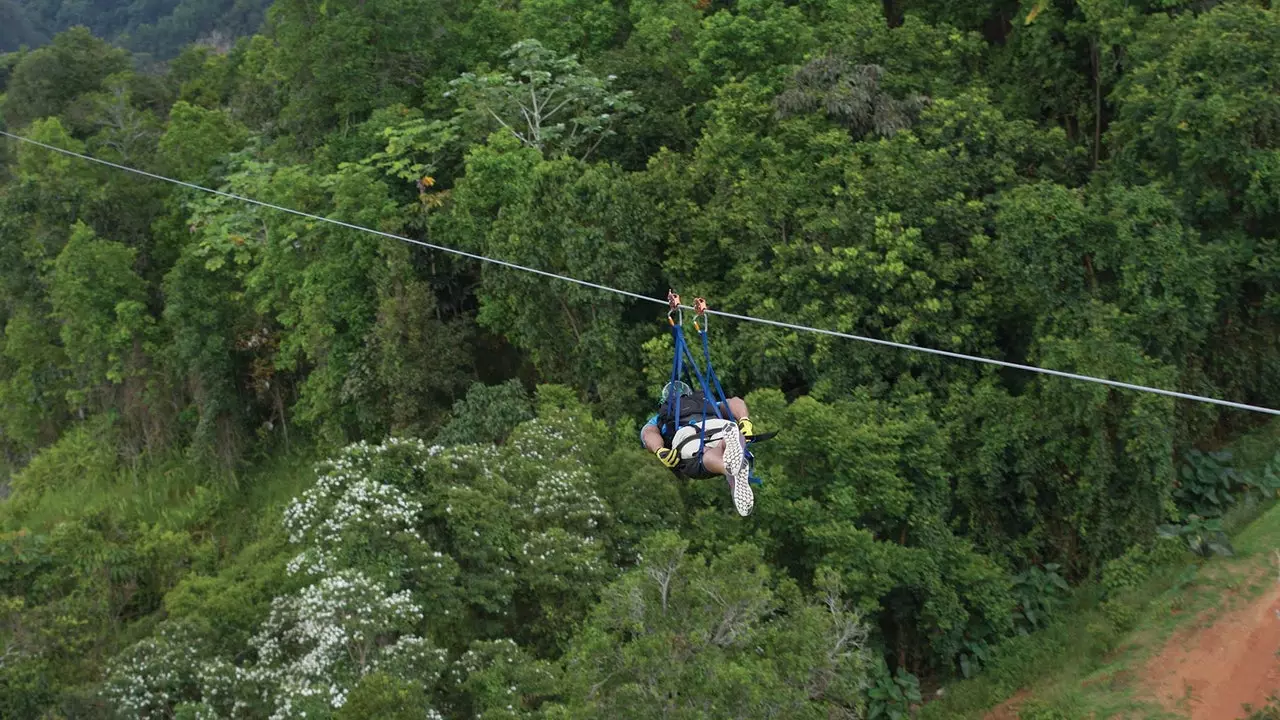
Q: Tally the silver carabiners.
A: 2